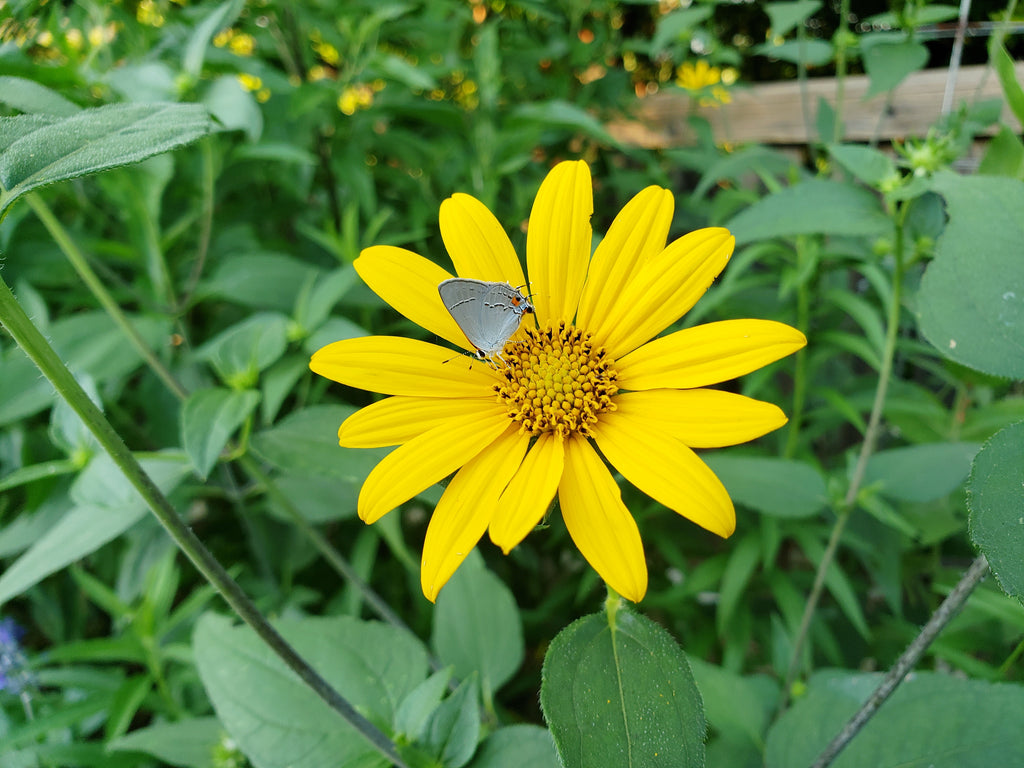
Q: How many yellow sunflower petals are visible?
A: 14